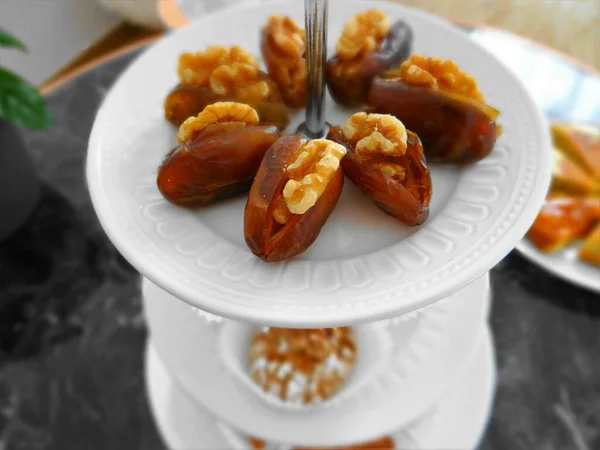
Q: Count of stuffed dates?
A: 7